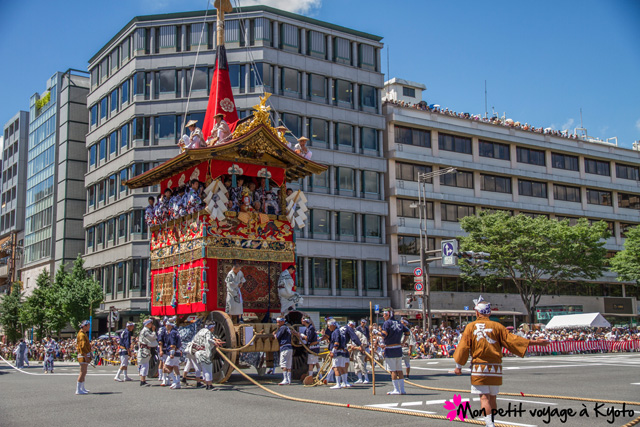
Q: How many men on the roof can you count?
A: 4